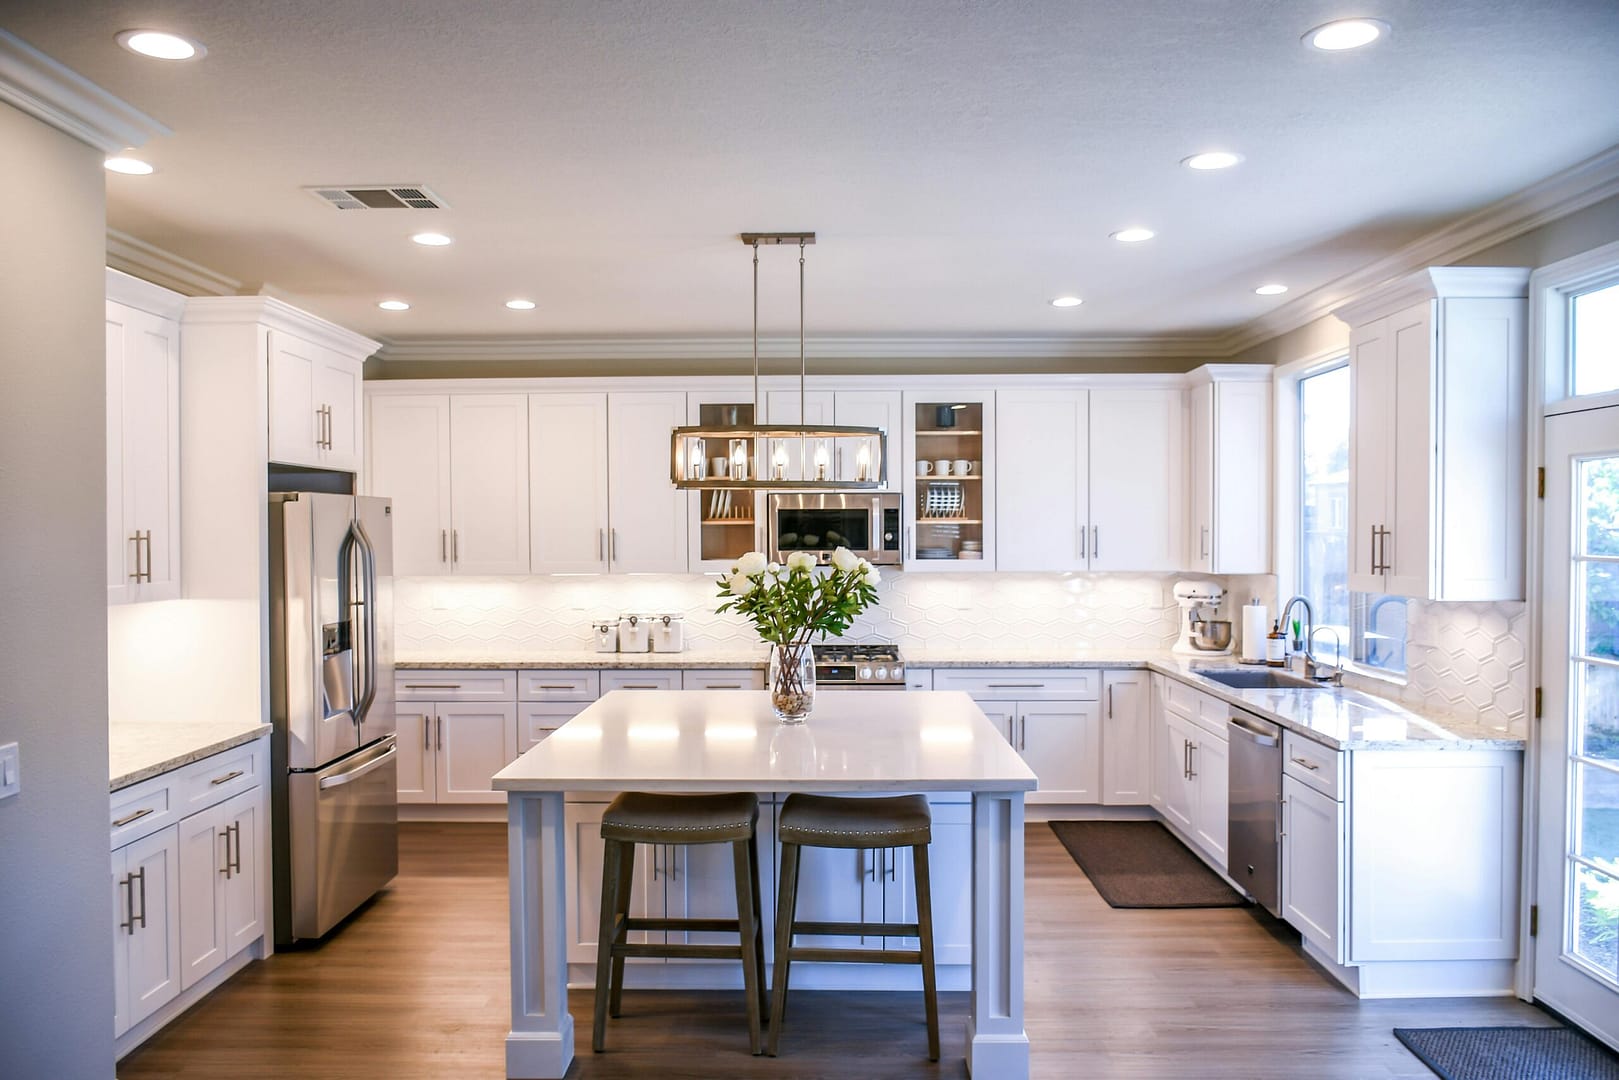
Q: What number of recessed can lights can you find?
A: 10